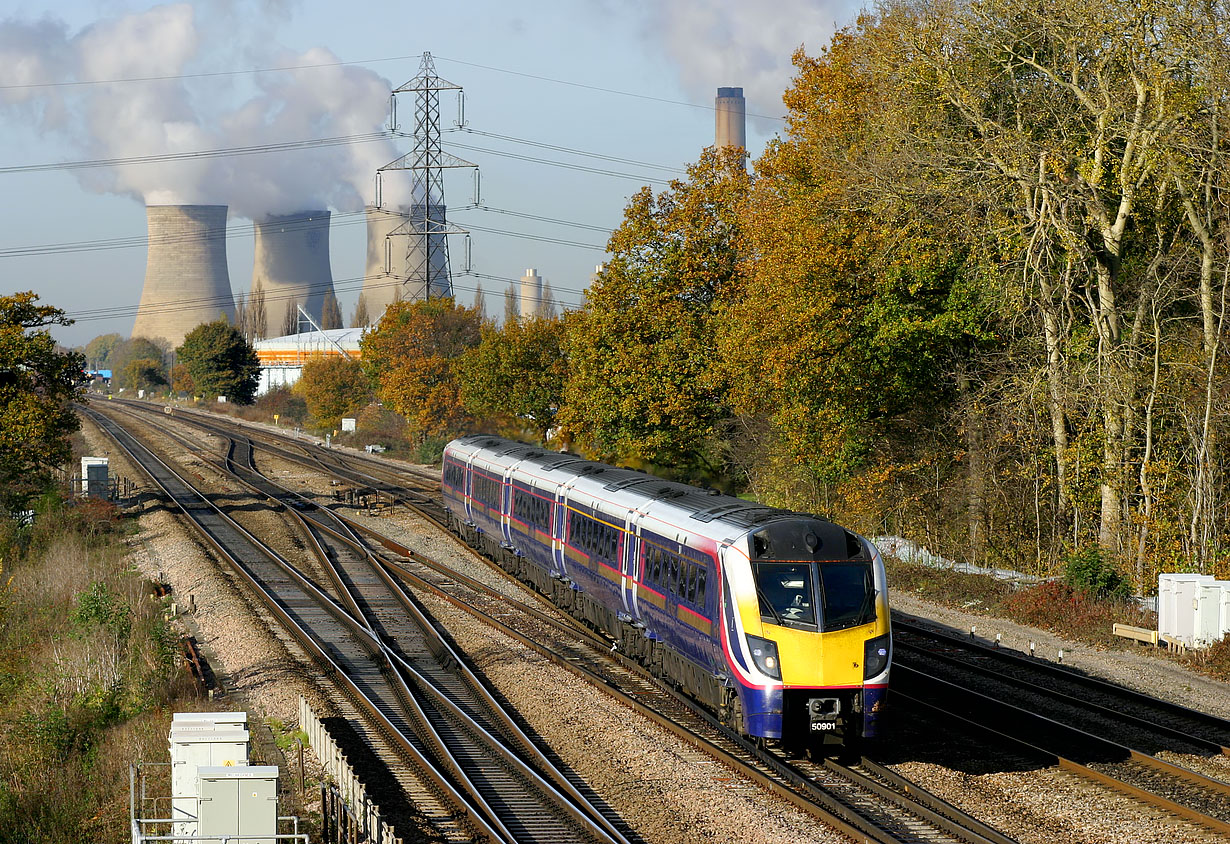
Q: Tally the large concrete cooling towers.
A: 3